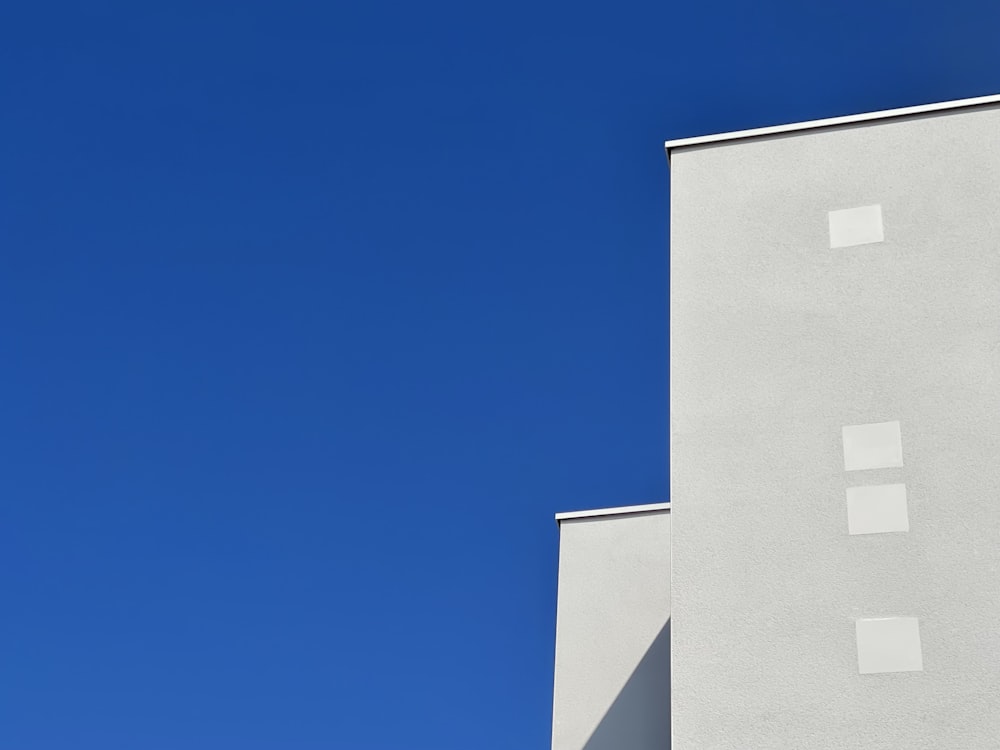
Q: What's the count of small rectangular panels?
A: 4